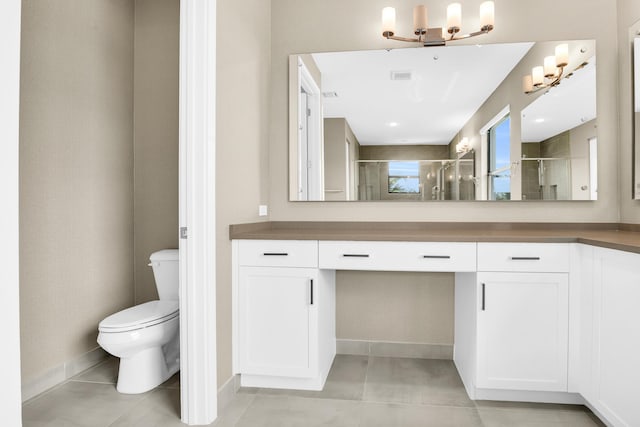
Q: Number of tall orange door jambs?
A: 0